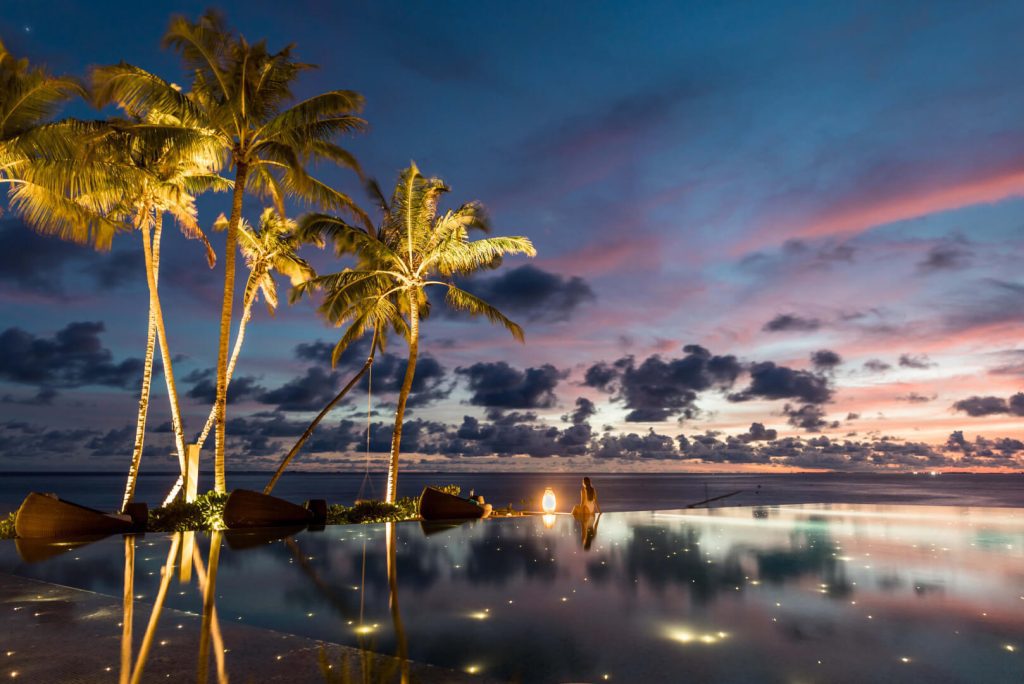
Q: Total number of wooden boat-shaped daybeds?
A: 3